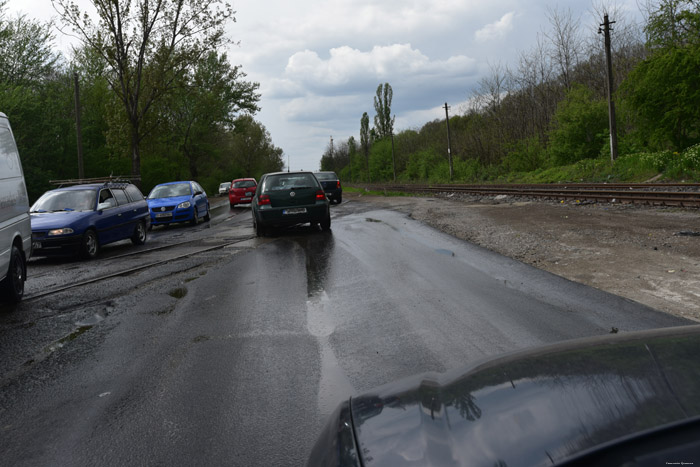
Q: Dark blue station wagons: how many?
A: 1